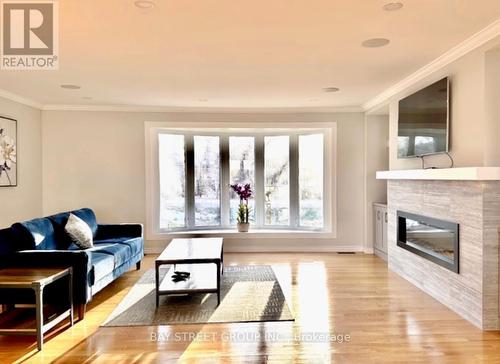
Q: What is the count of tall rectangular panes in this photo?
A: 5